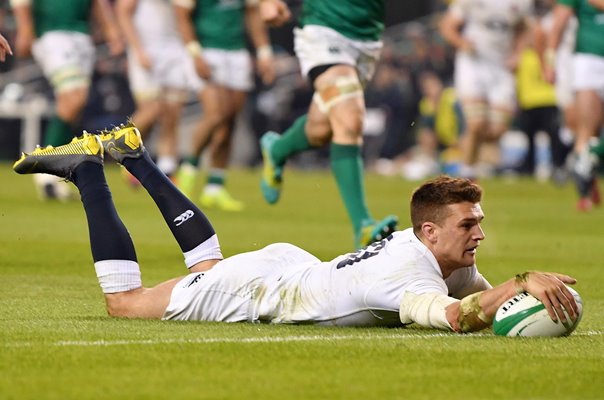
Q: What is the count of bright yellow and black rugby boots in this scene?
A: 2